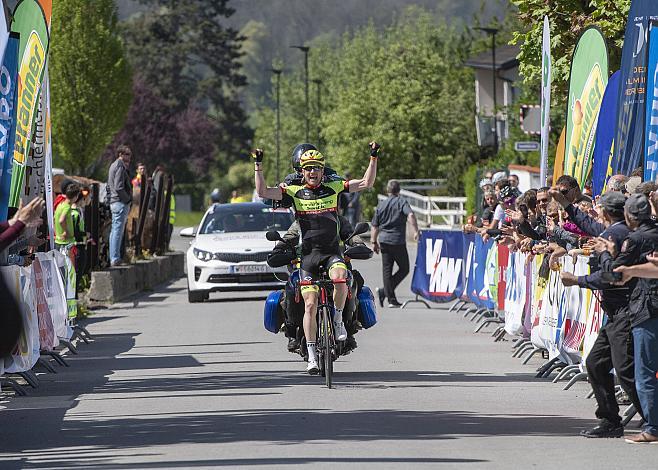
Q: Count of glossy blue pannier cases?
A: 2